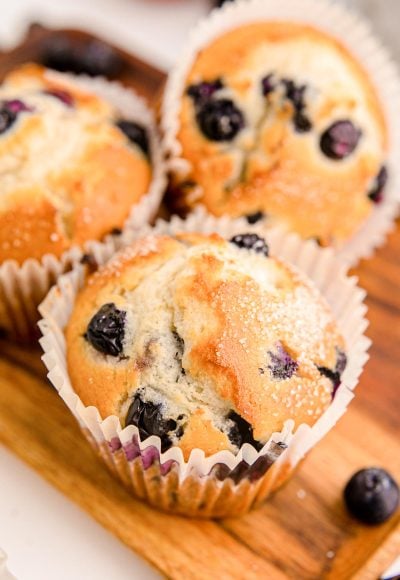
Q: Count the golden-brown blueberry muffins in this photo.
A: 3